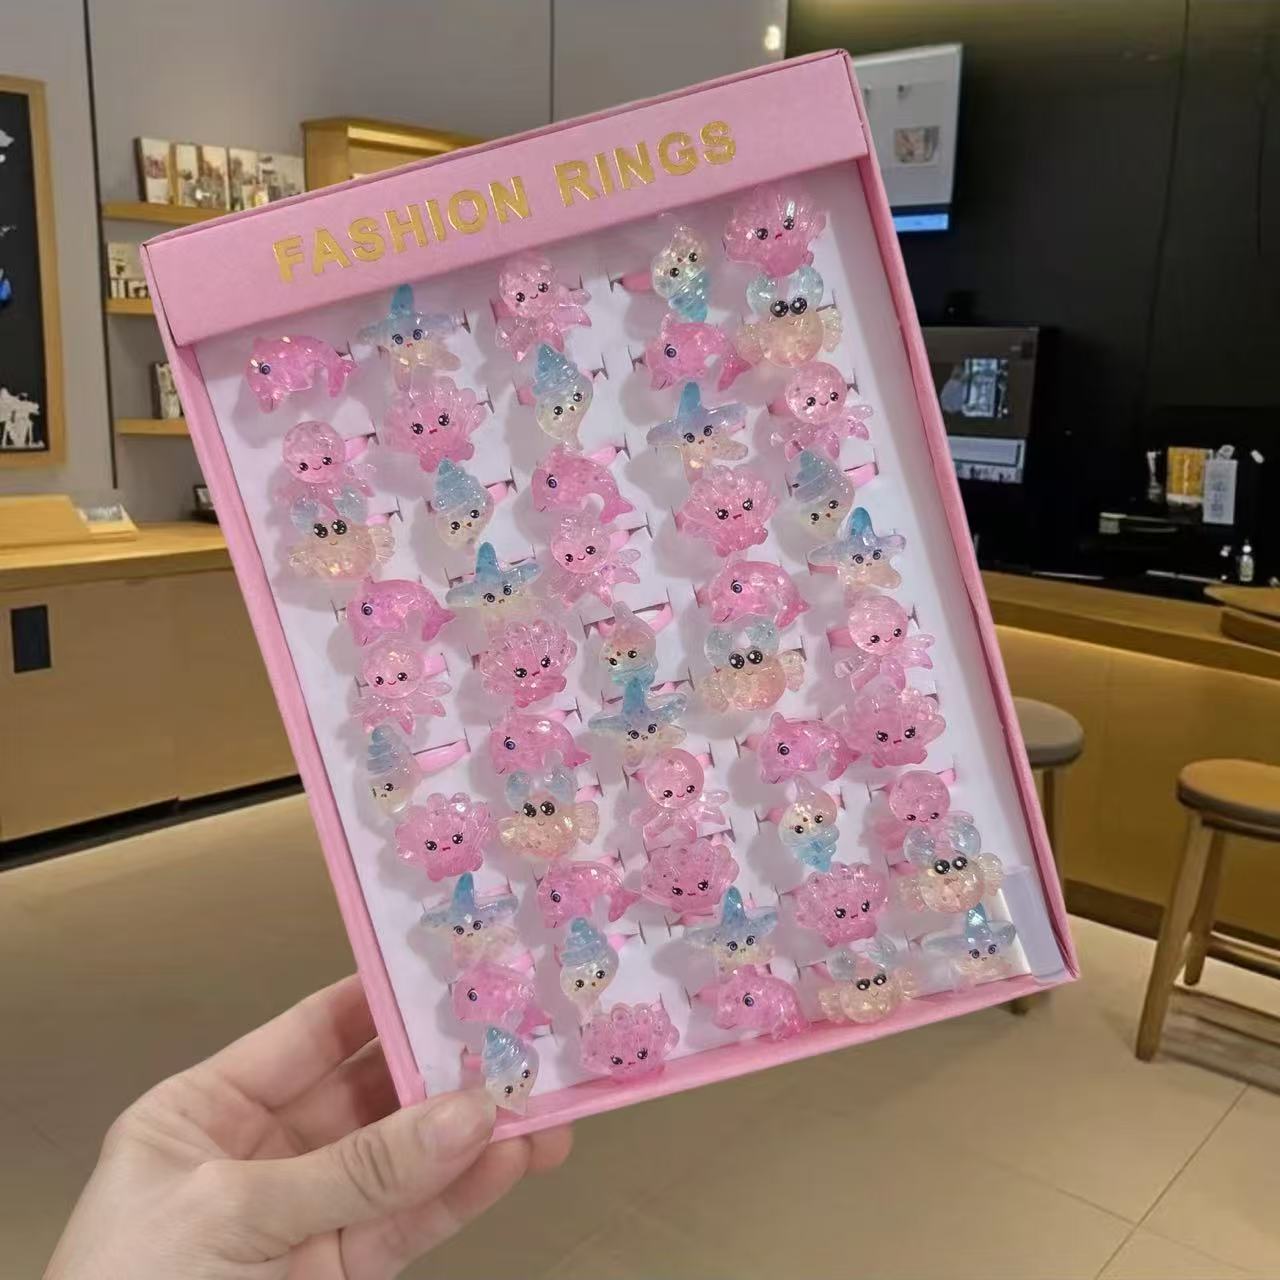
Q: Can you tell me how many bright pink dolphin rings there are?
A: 10